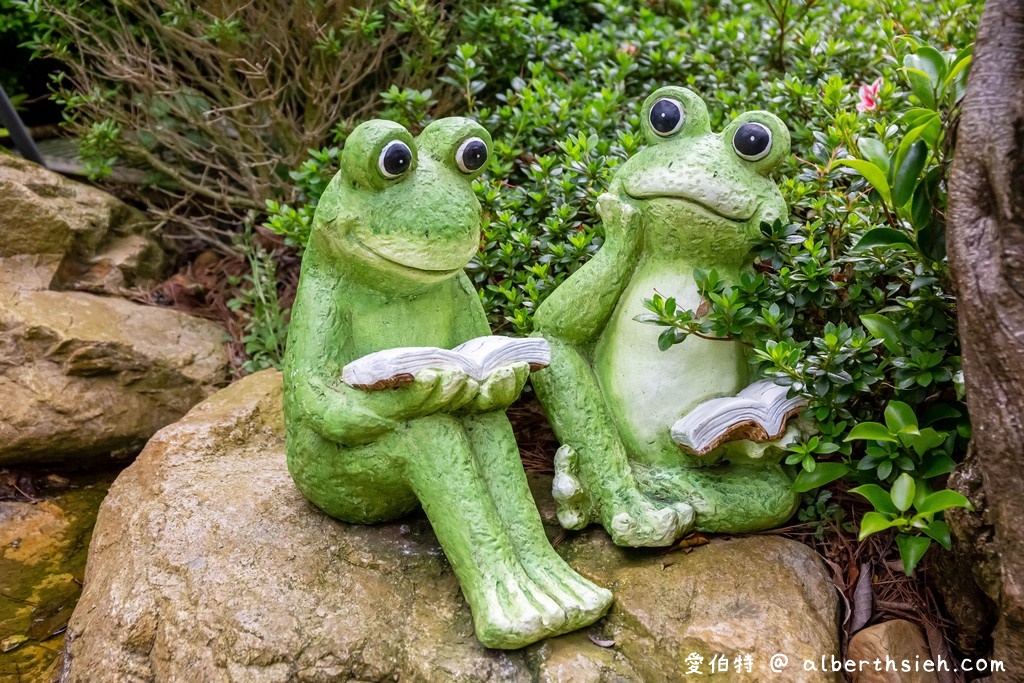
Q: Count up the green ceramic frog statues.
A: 2